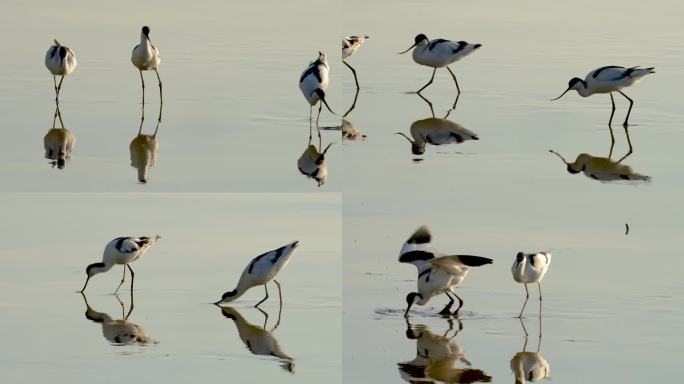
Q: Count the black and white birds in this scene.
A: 10